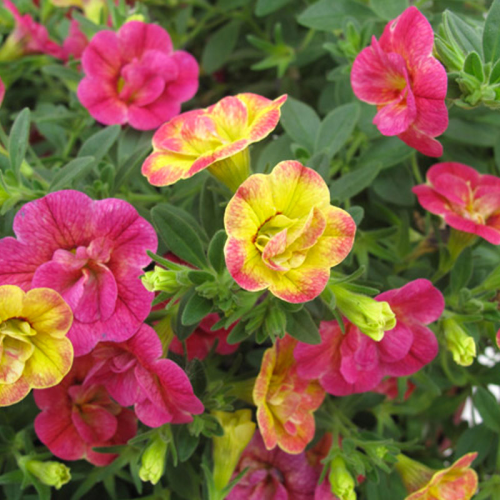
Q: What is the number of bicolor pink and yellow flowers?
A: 5